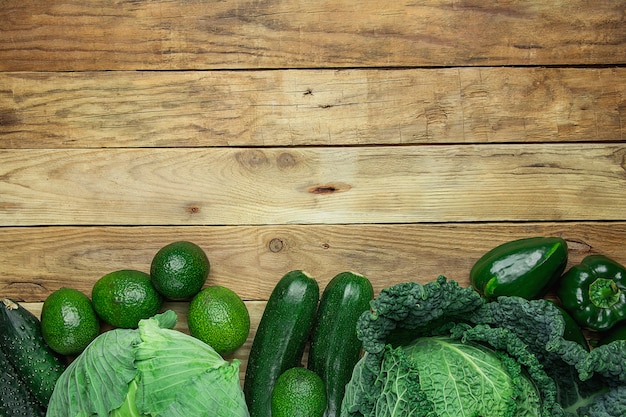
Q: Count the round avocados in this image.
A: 5